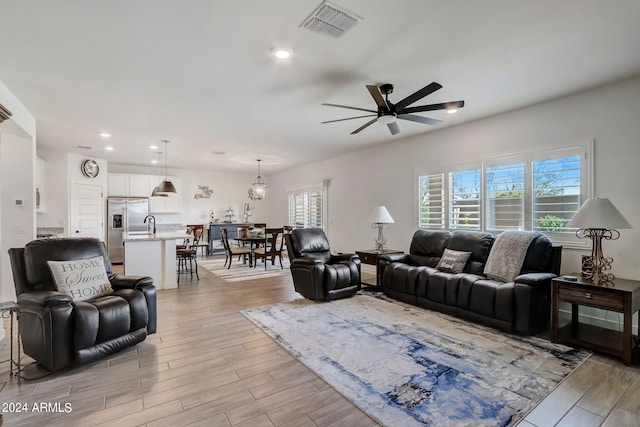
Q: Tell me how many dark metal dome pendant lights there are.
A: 2